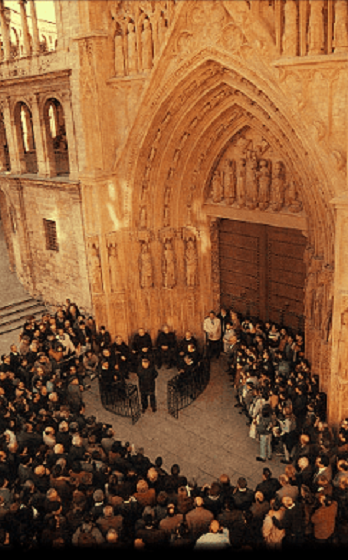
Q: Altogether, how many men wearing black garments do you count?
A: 9